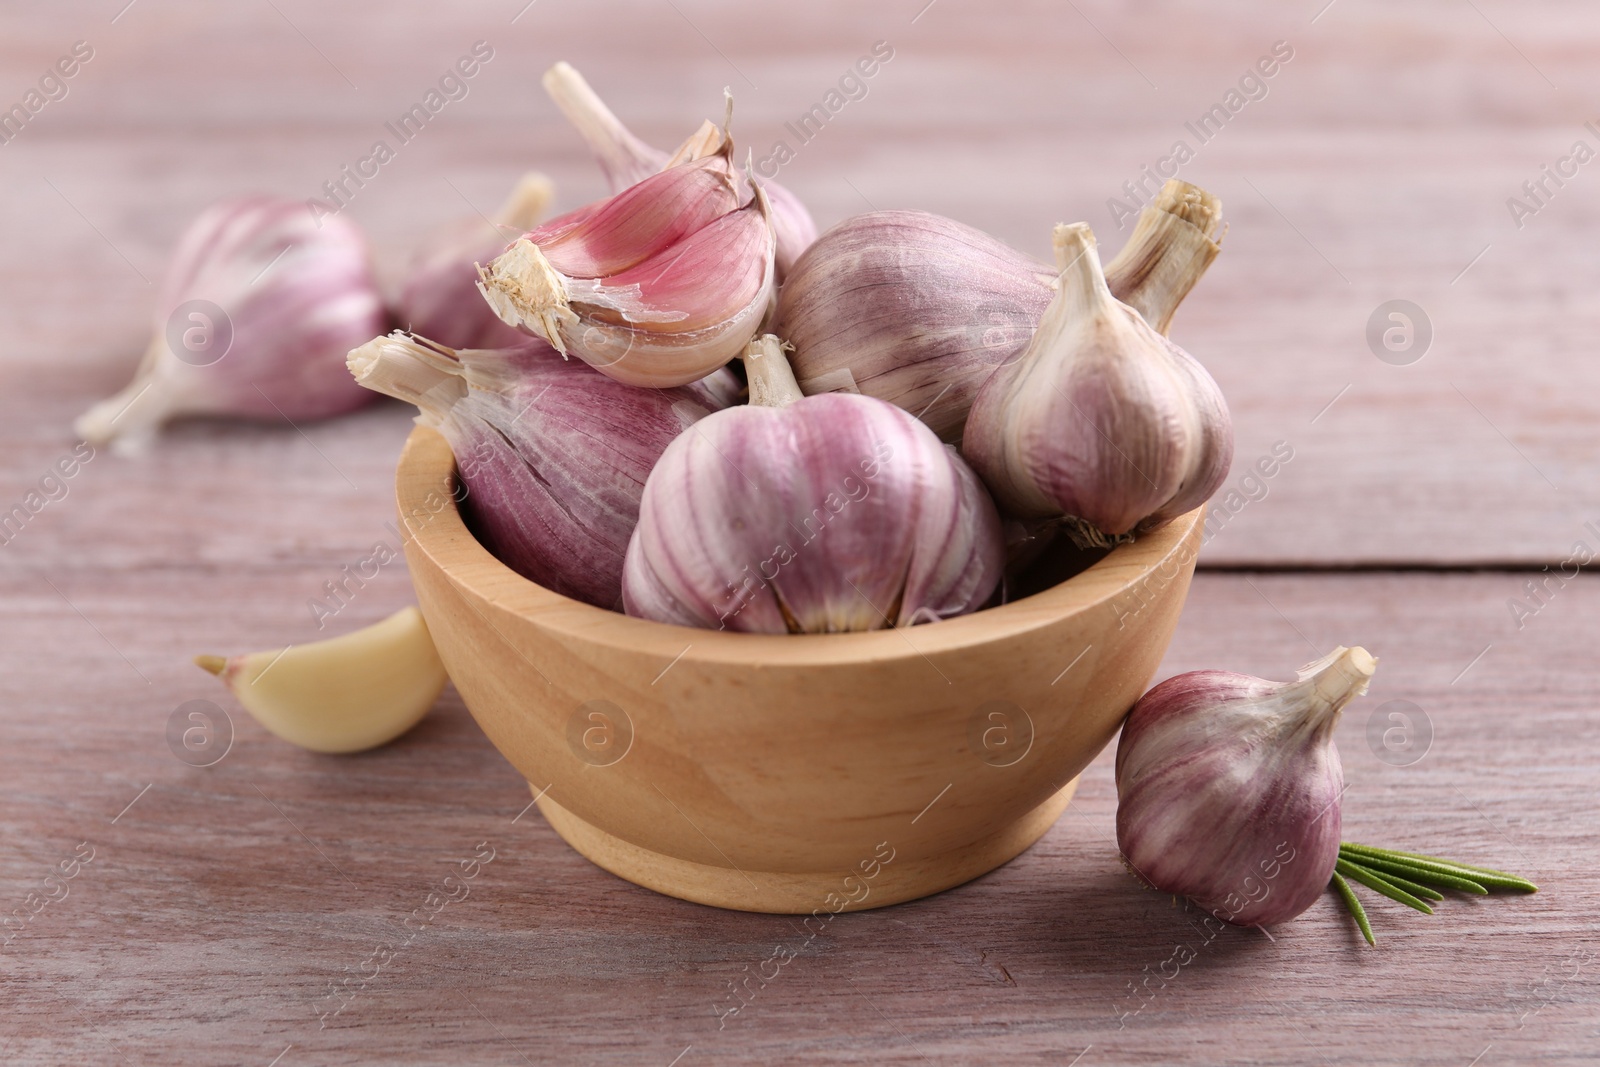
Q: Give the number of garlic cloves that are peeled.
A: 1